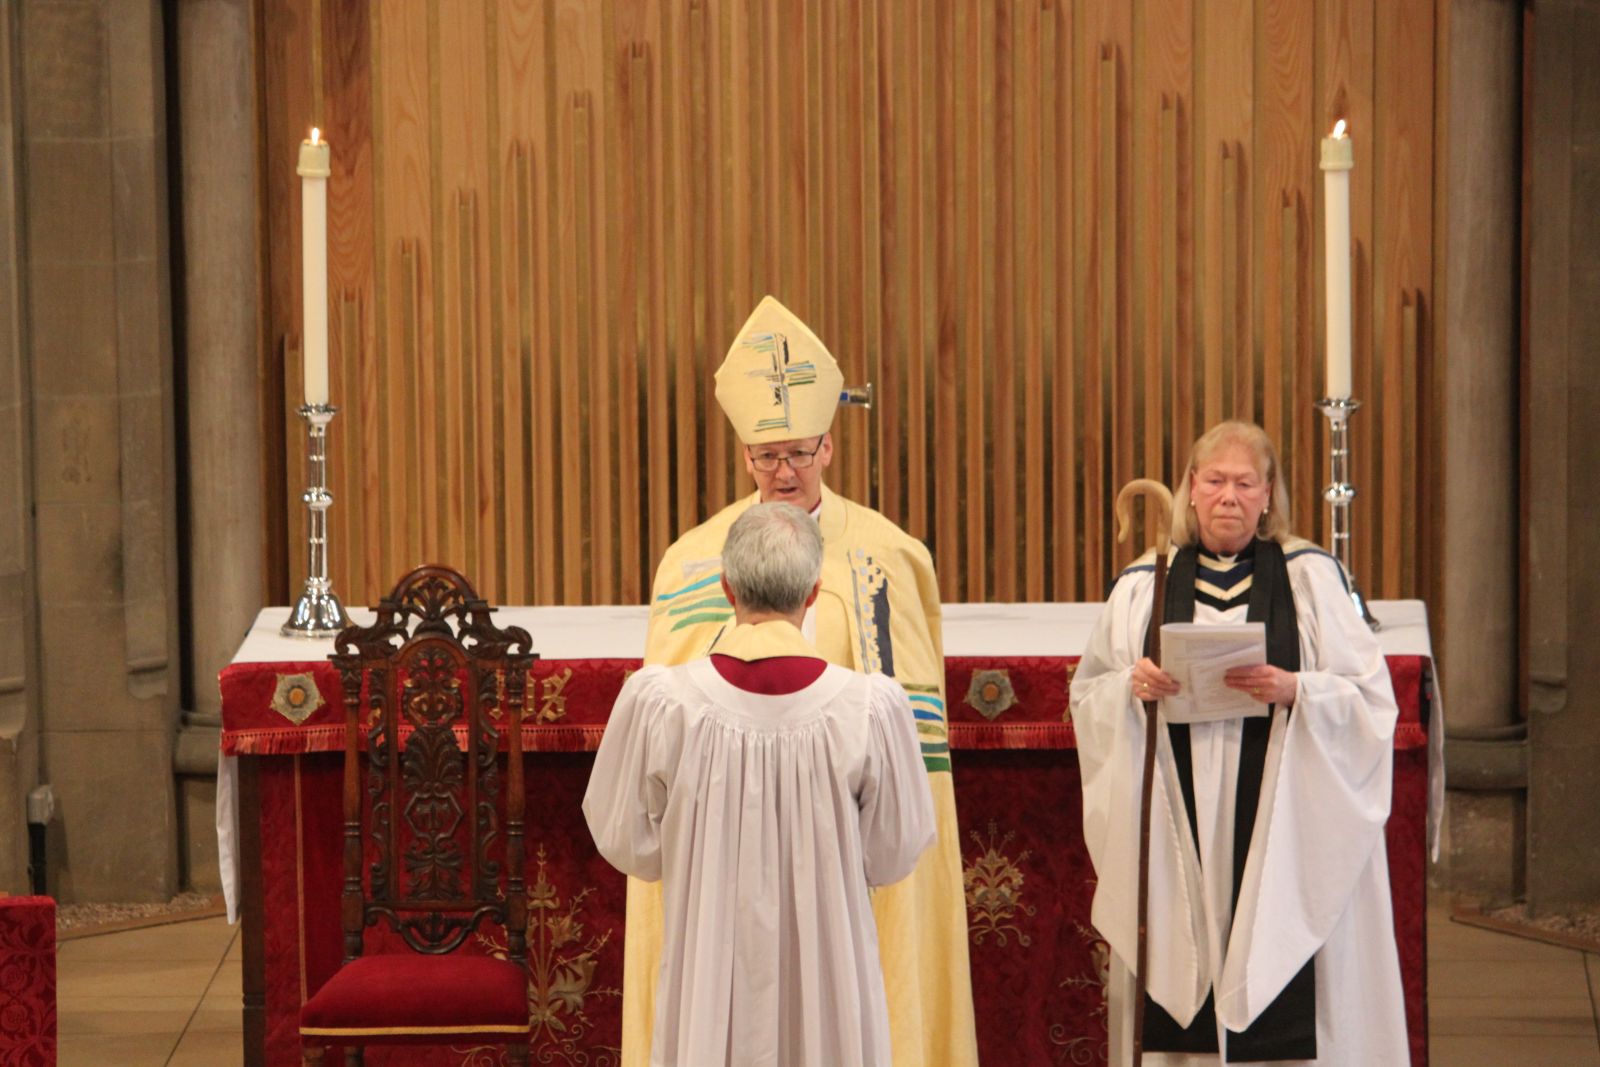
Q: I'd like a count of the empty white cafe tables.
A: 0